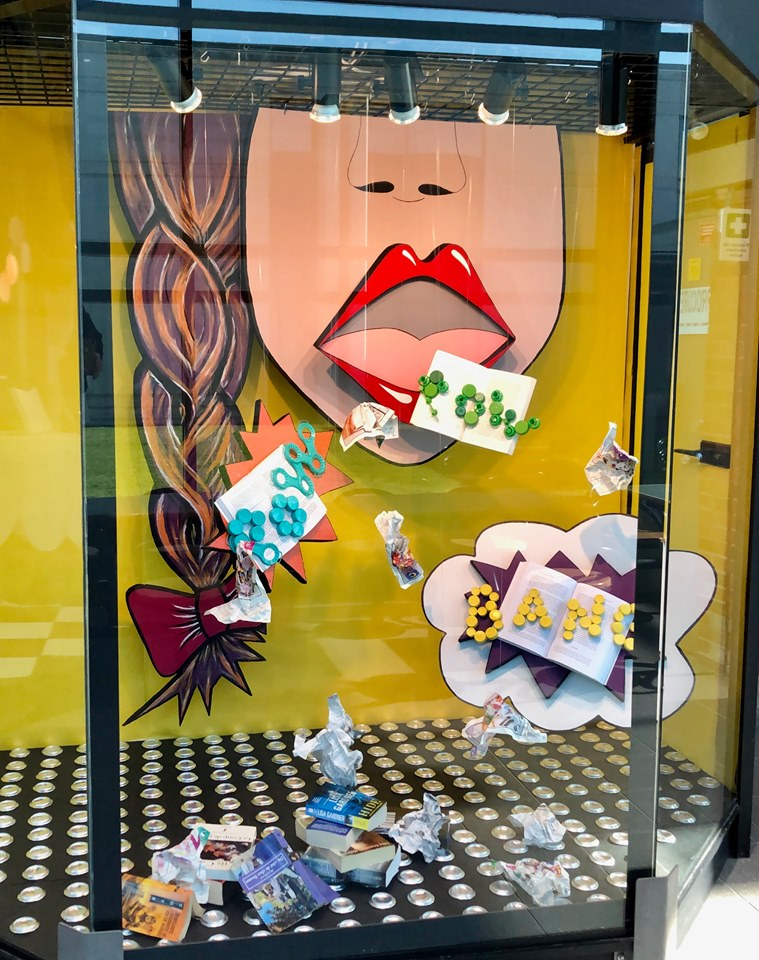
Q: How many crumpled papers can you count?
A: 10